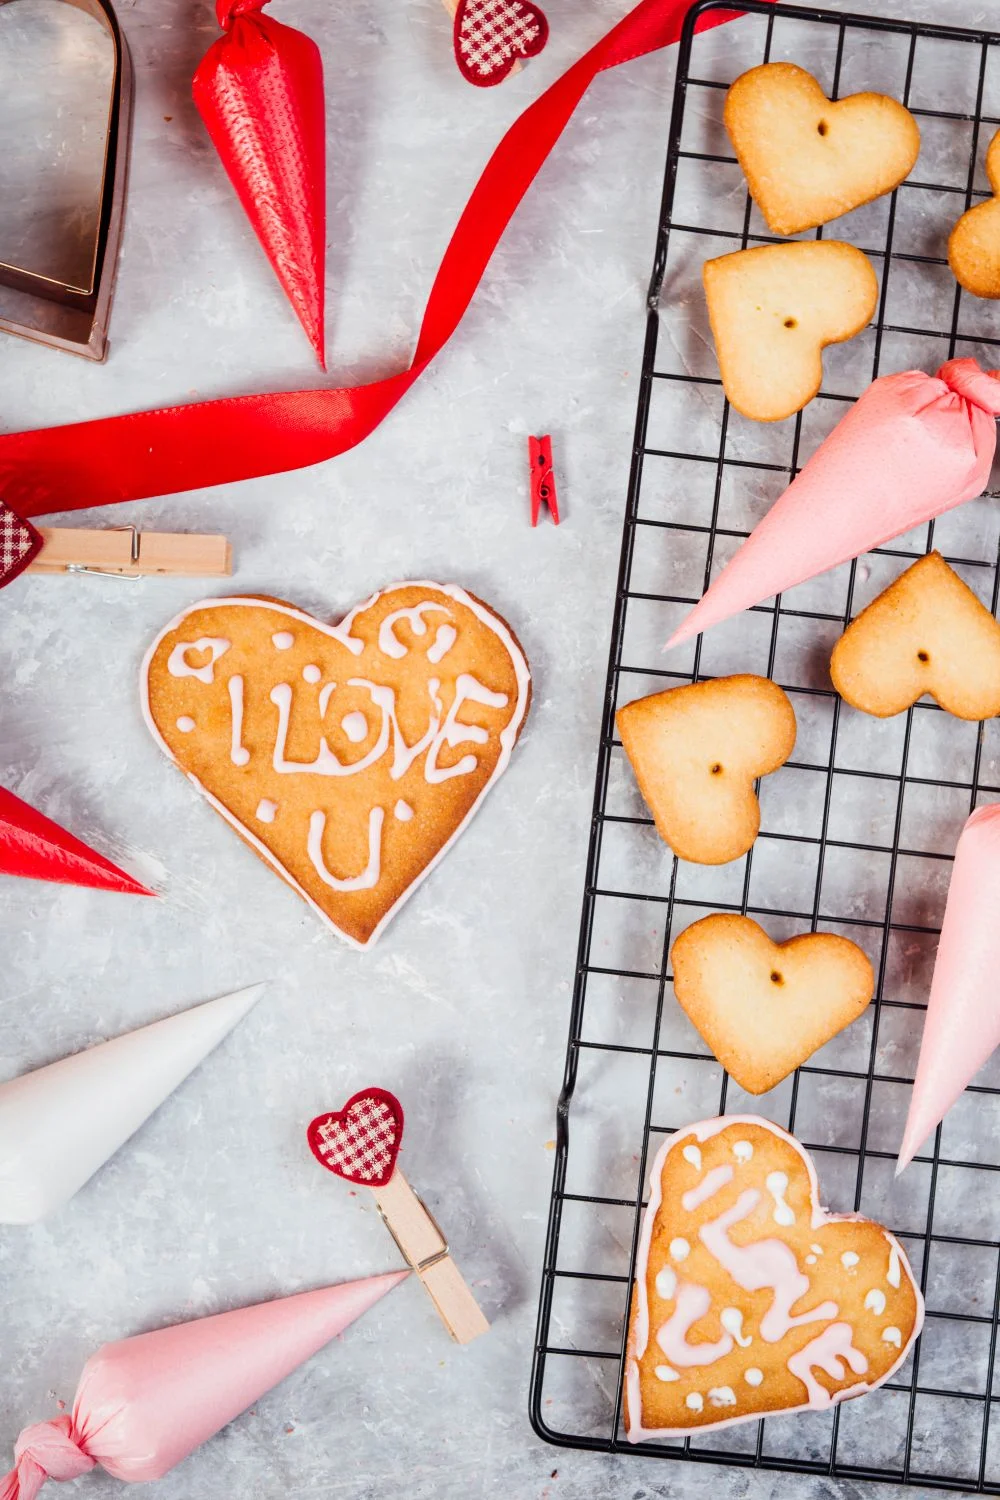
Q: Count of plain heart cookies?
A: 6